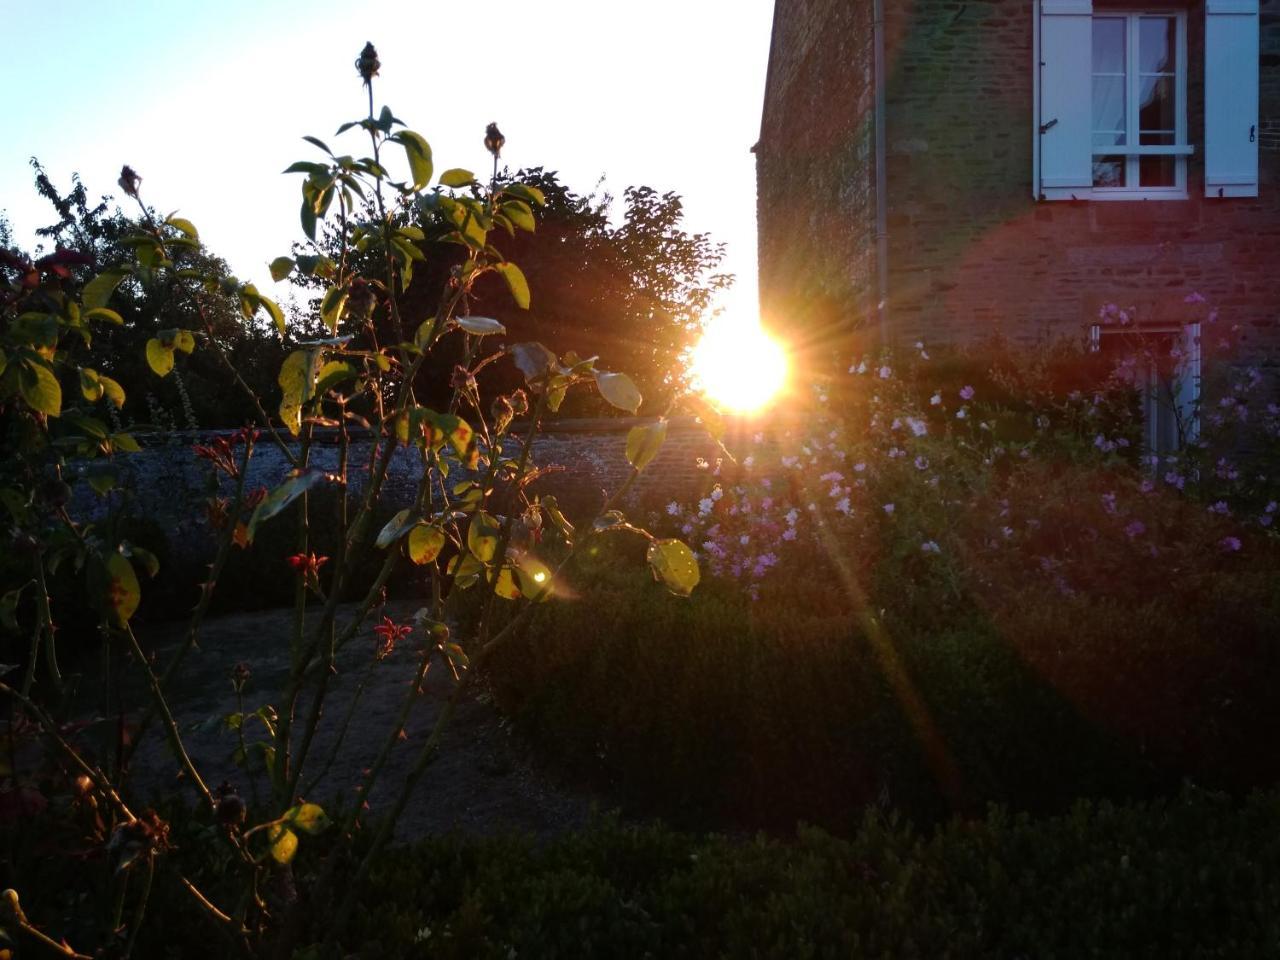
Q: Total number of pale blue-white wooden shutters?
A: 2